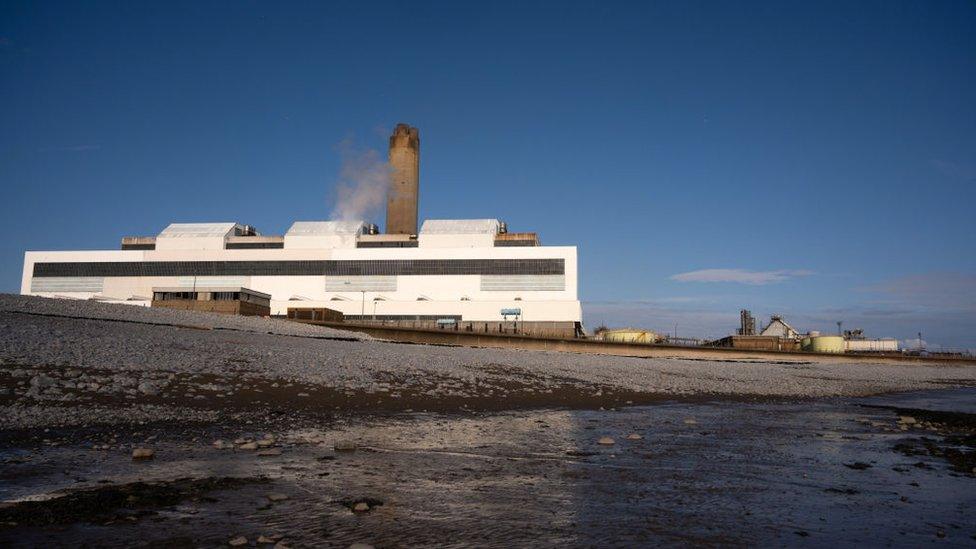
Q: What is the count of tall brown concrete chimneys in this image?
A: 1